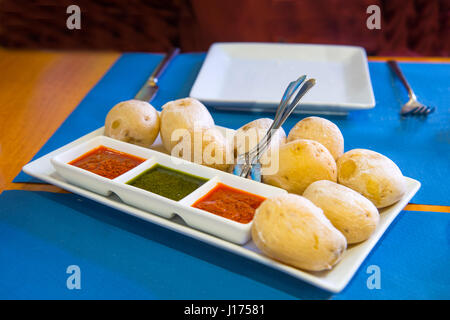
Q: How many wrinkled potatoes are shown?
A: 9